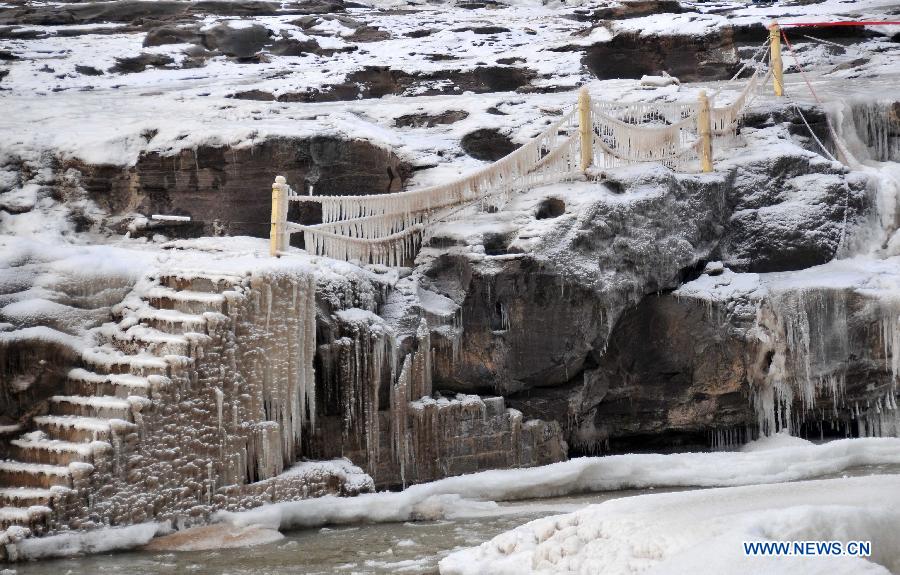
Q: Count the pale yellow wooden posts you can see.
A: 4